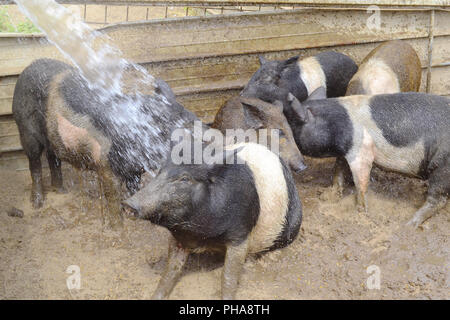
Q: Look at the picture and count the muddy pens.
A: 1